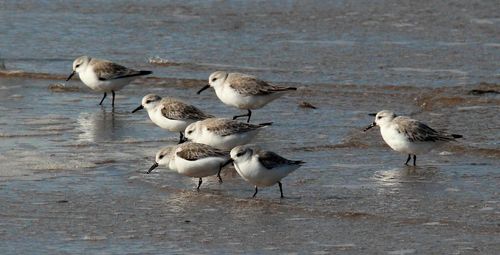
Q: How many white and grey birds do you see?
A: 7